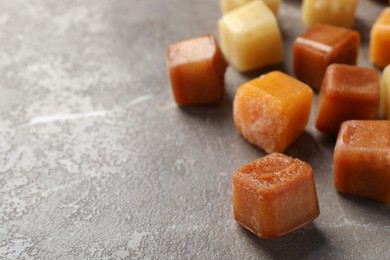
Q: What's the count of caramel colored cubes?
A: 5